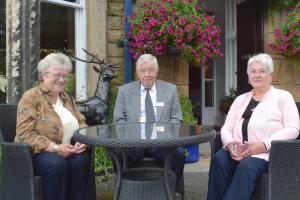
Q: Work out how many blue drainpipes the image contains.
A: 1